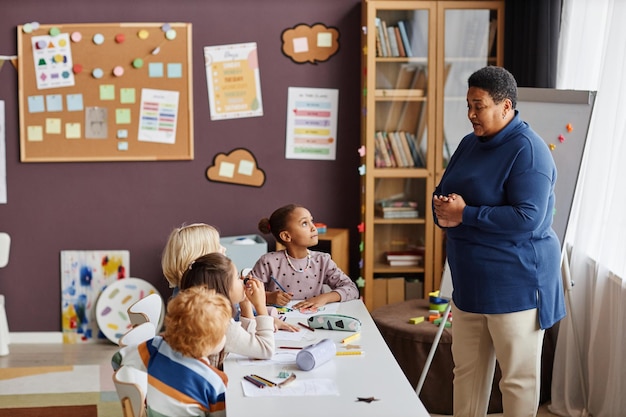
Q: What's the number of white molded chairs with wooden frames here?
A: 3